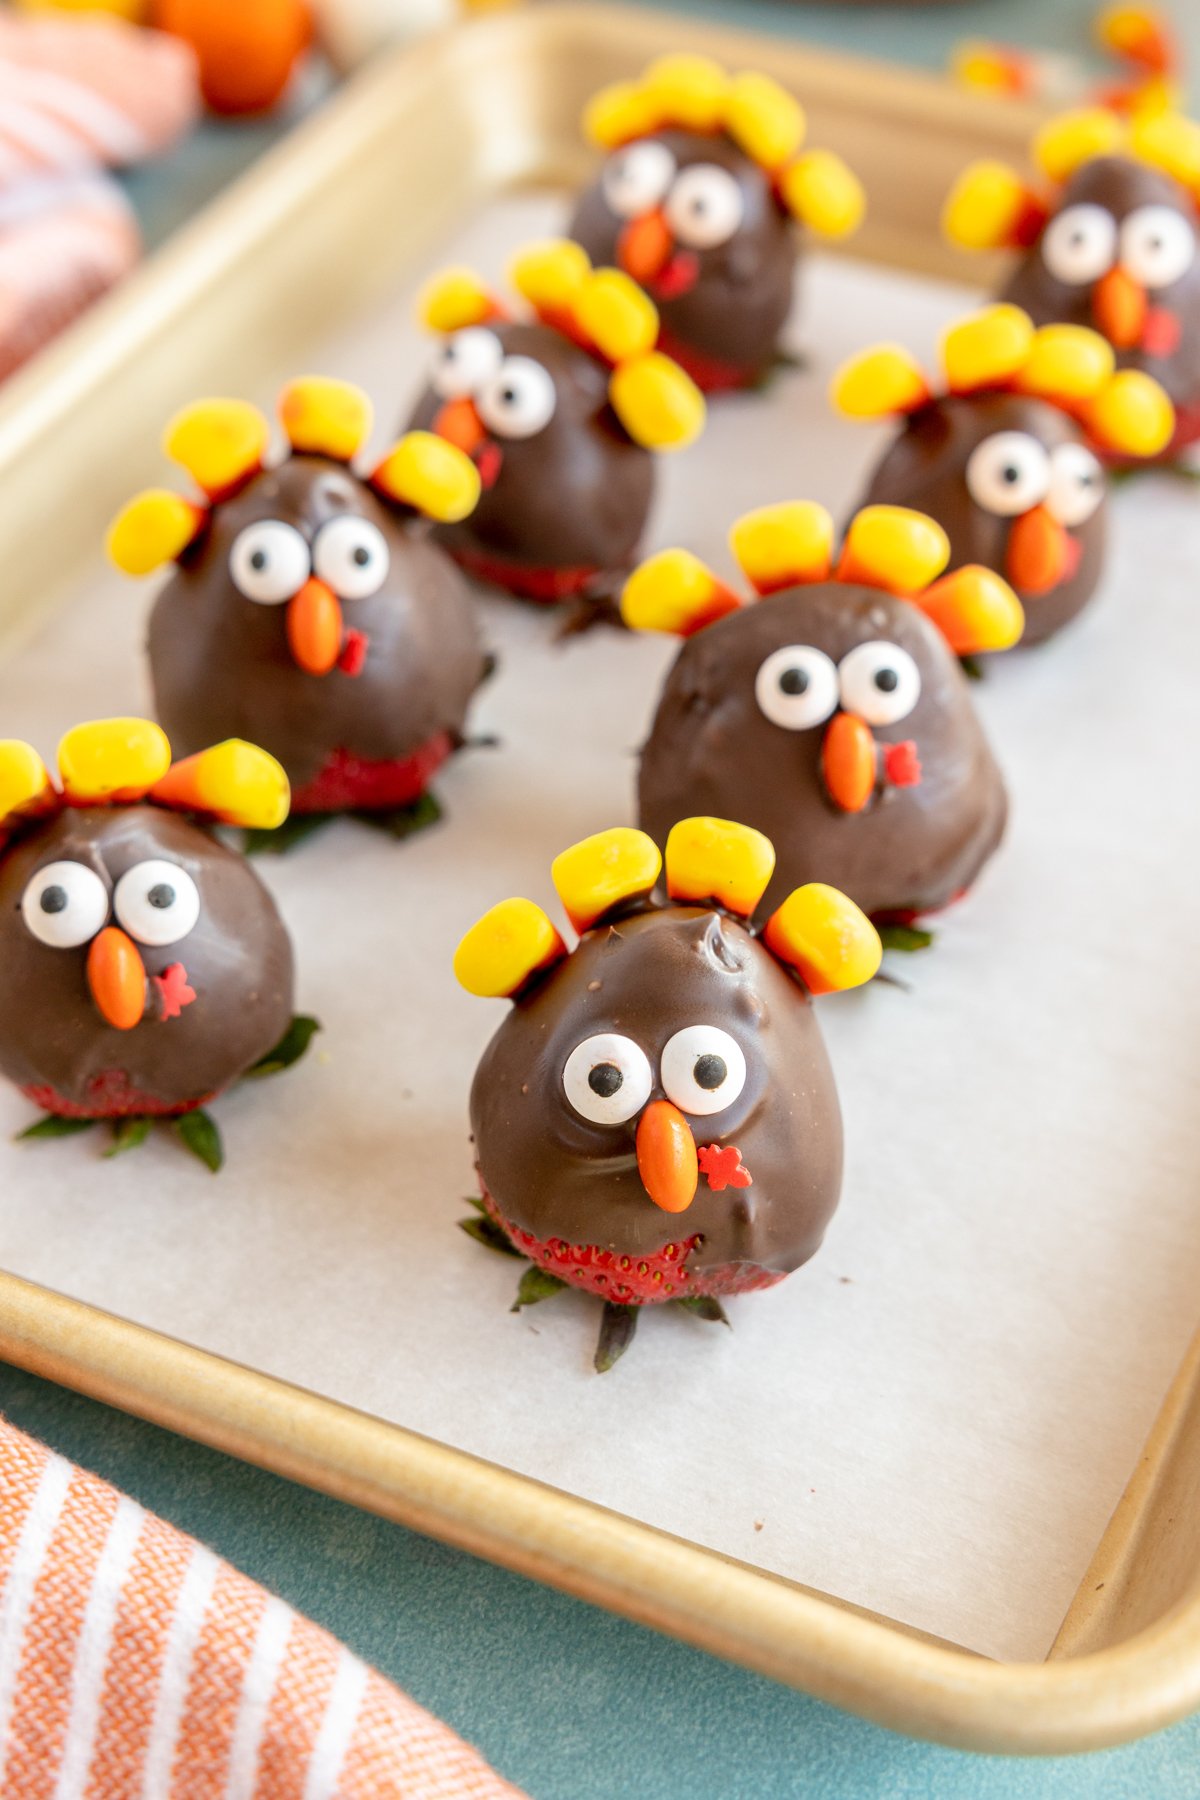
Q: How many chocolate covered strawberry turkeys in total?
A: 8